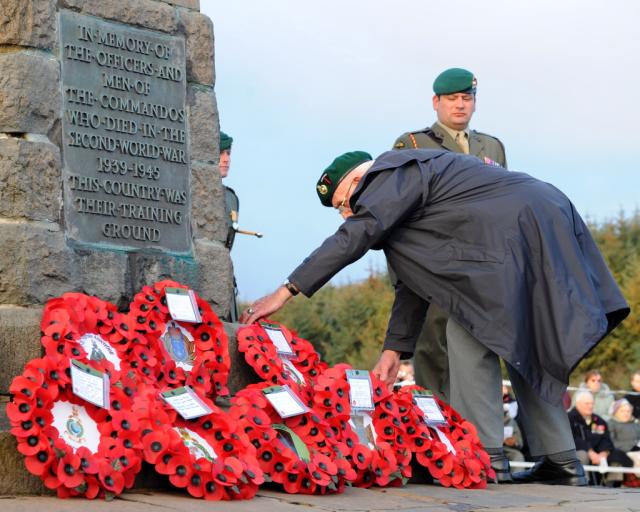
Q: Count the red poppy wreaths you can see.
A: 8